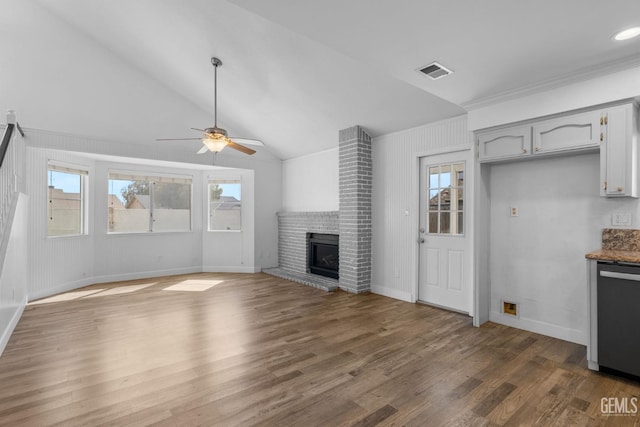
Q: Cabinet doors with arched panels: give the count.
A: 2